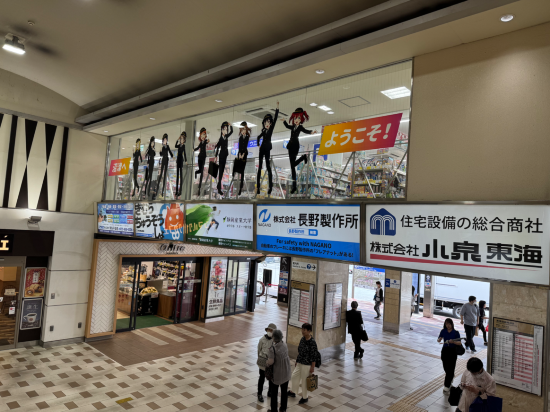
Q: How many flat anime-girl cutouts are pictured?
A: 9